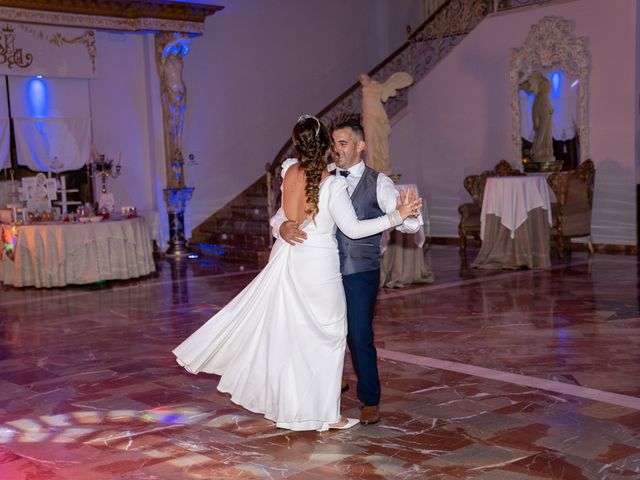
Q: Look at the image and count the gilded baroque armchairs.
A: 2